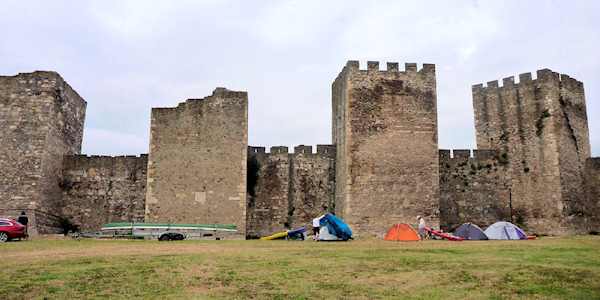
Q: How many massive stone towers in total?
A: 4